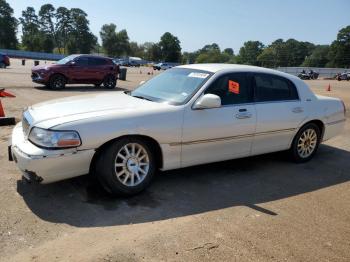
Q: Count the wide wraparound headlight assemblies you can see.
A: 1